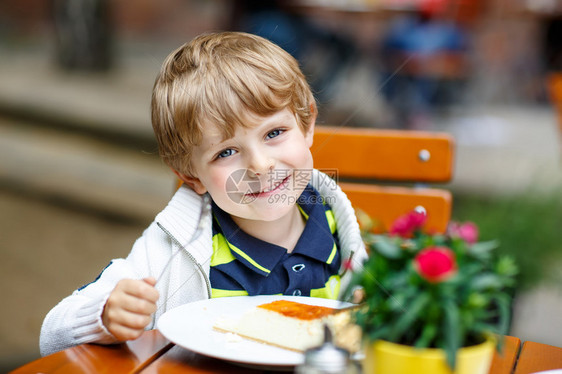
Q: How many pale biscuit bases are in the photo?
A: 1